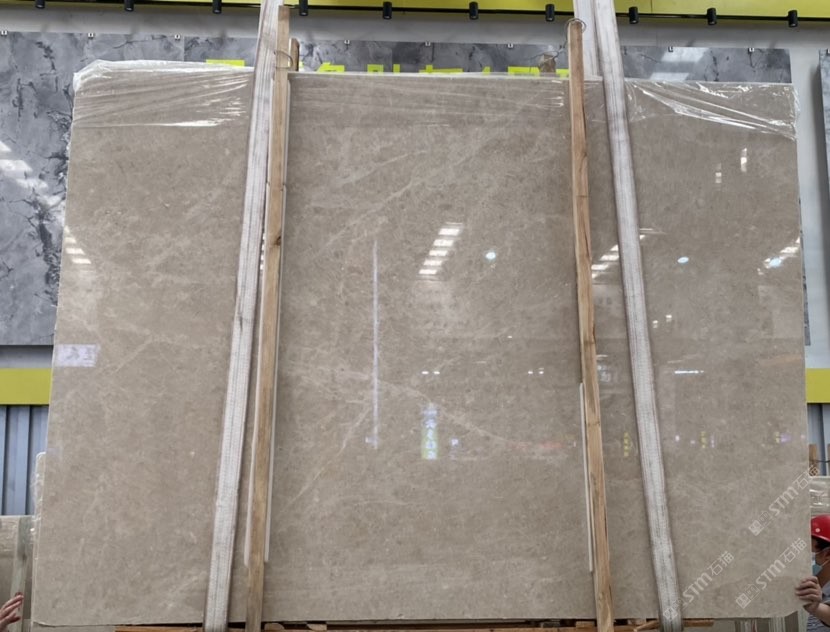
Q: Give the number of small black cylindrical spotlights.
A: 10